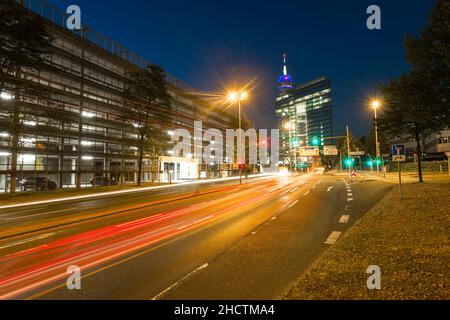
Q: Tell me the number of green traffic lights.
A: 5